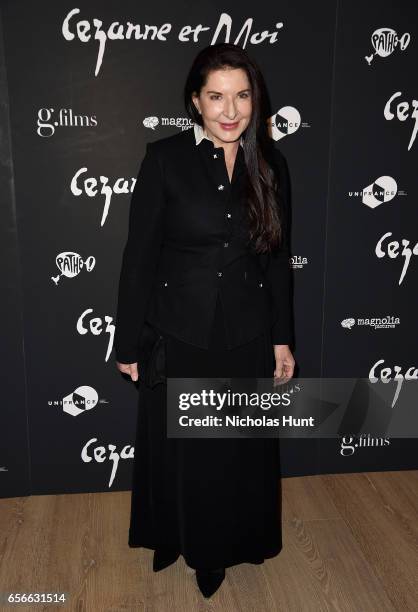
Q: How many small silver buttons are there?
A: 7